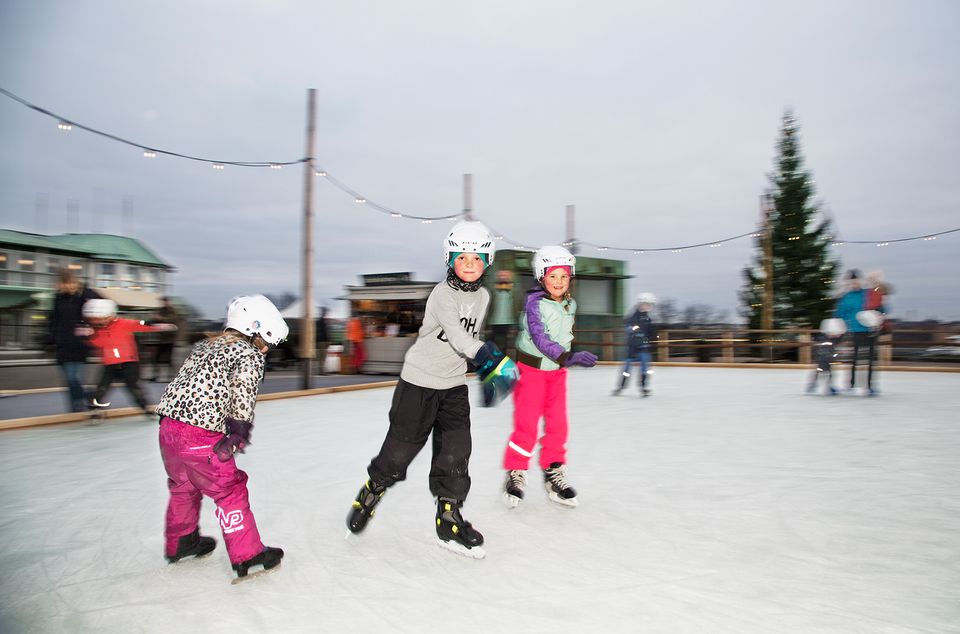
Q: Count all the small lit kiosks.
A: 1